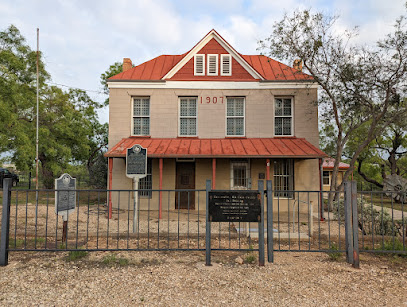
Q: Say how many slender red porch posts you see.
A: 5